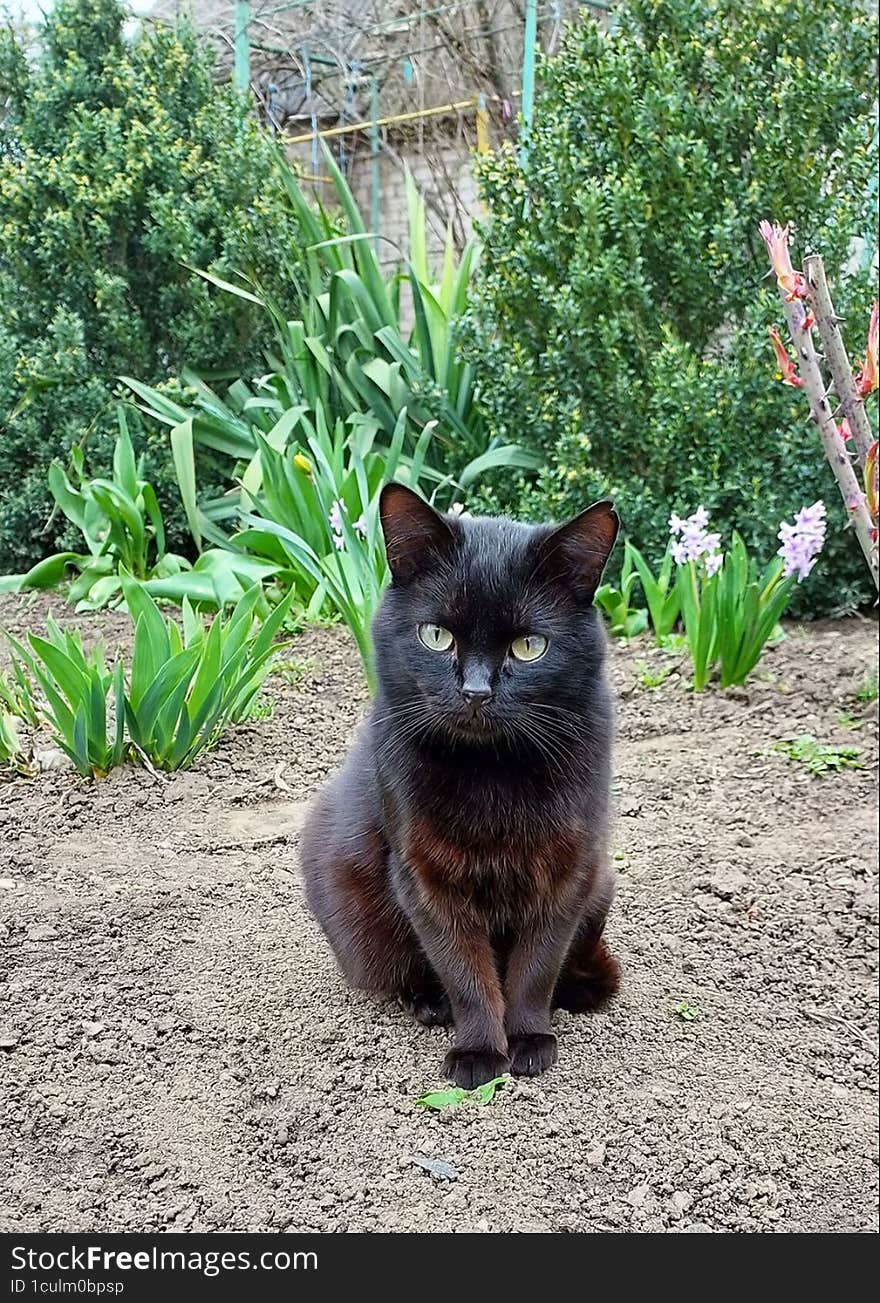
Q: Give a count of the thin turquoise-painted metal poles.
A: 3